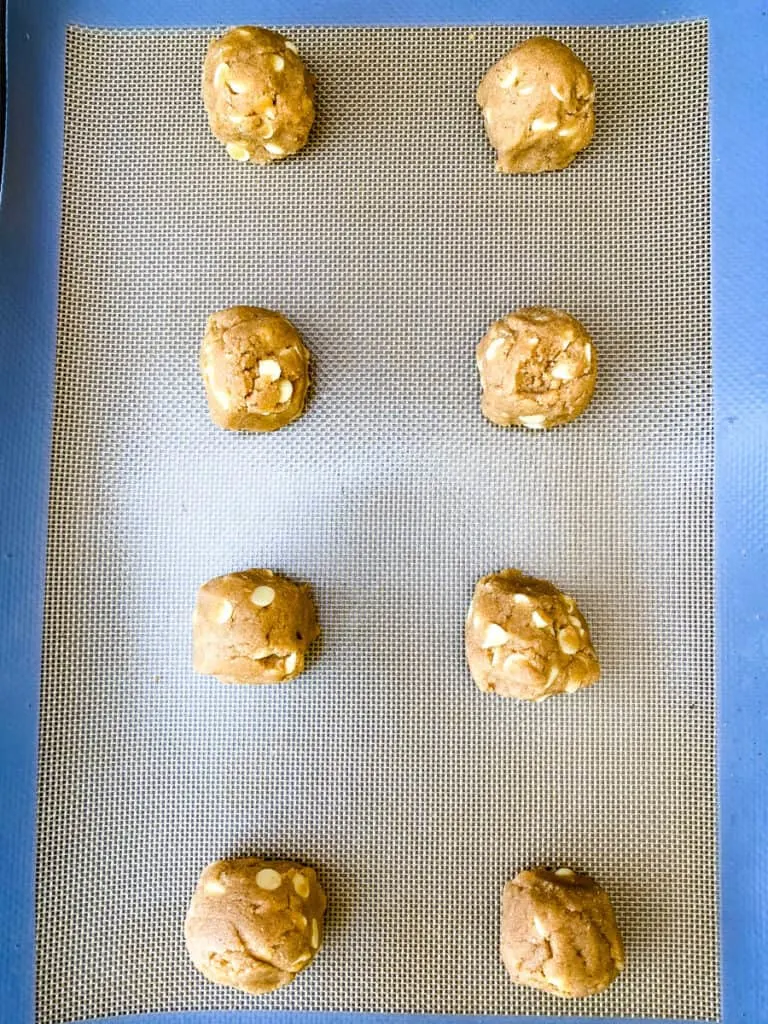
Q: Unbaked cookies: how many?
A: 8